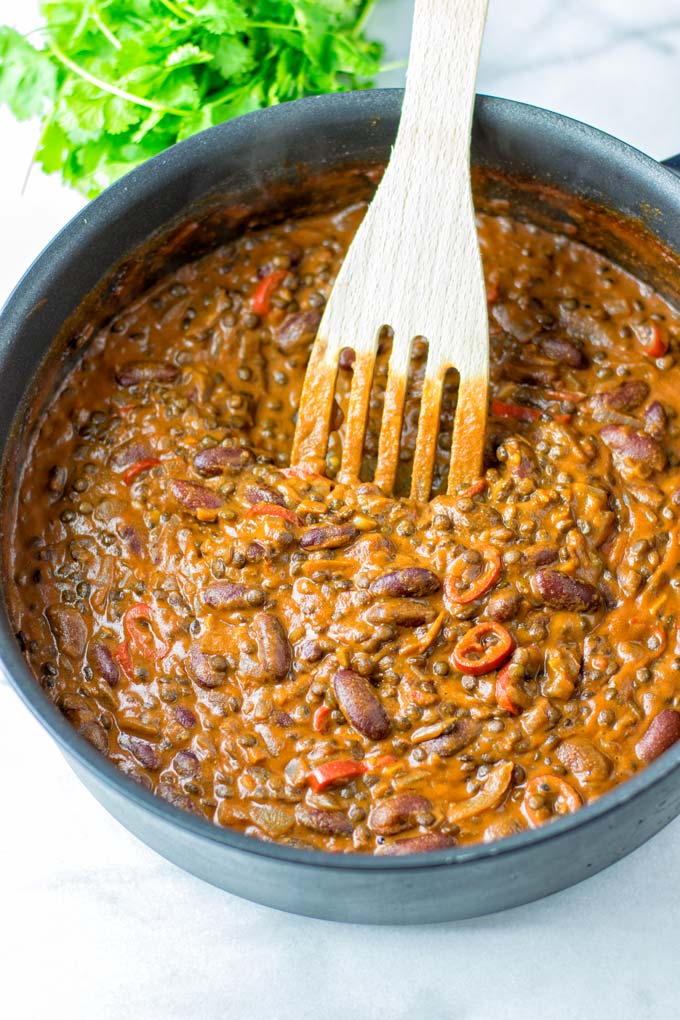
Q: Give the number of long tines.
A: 5